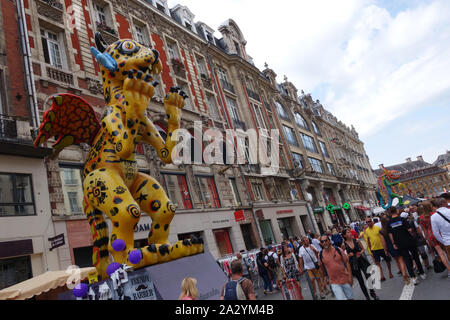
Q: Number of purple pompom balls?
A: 4